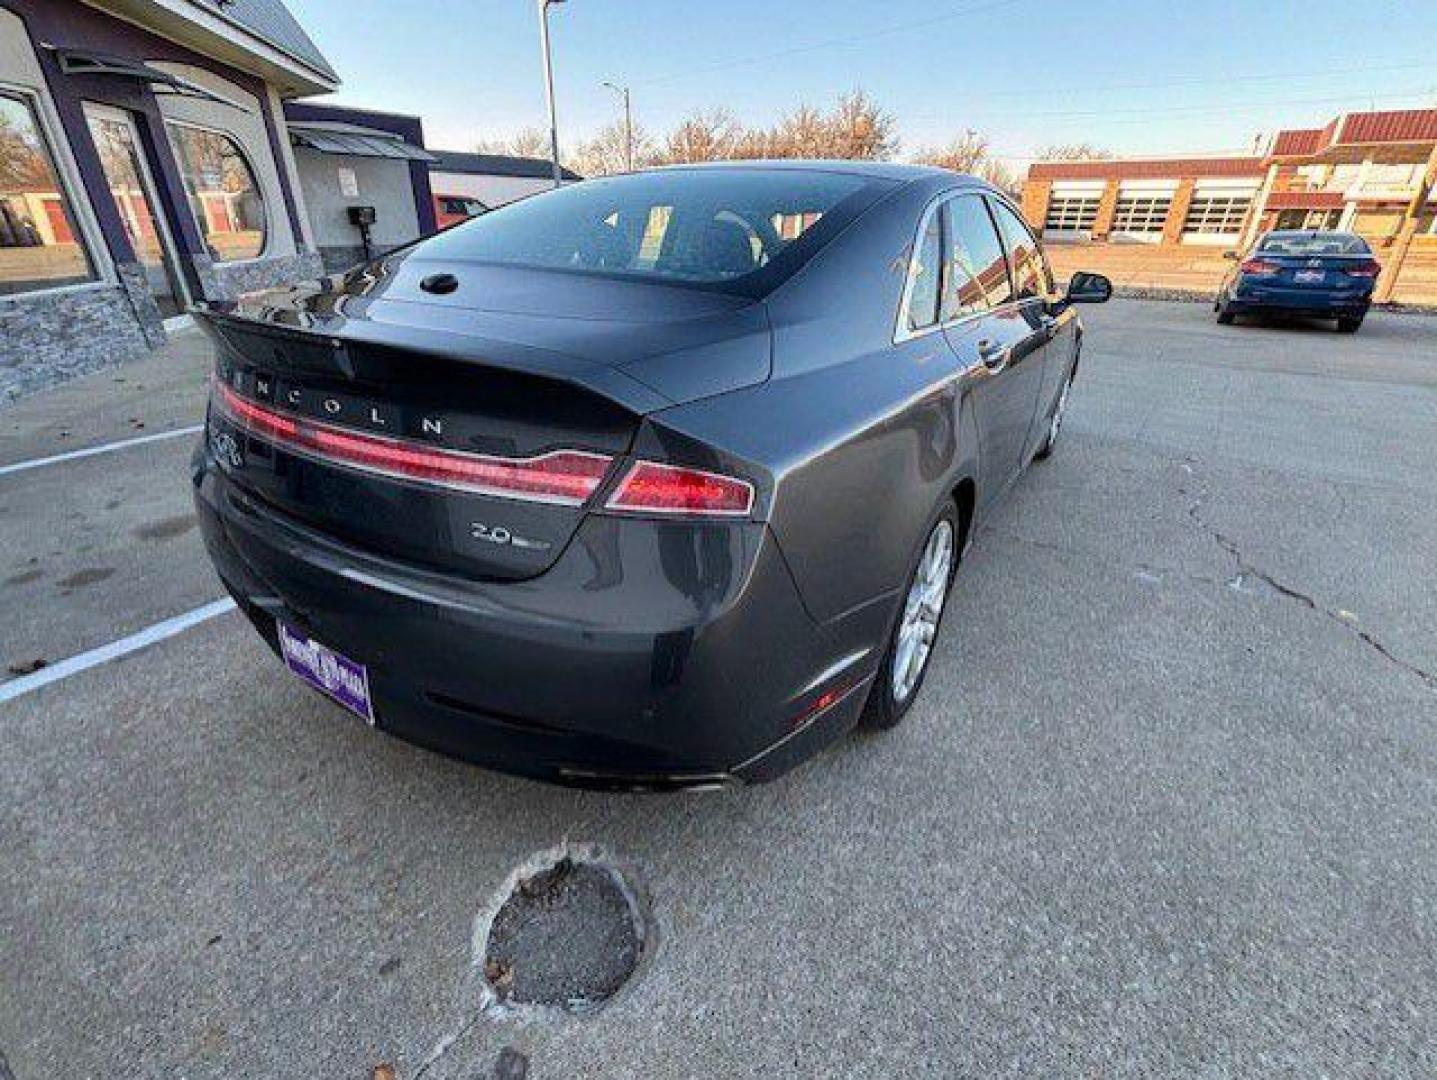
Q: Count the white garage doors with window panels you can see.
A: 3